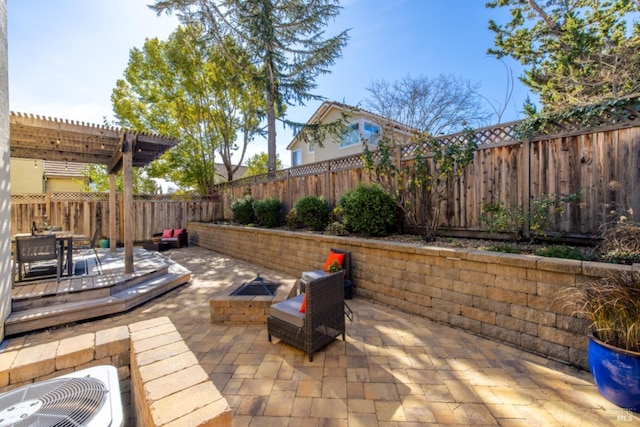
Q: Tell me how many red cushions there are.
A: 4